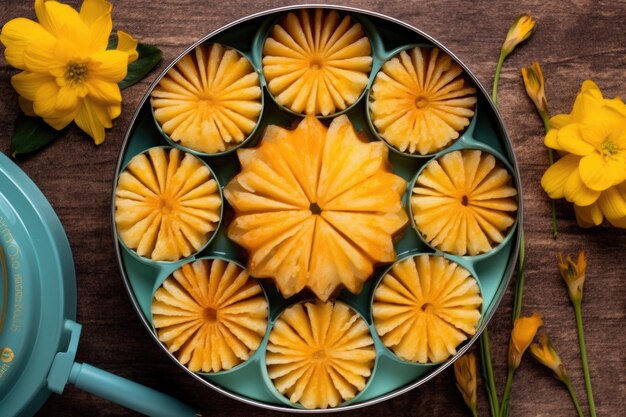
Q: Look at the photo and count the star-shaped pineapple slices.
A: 1